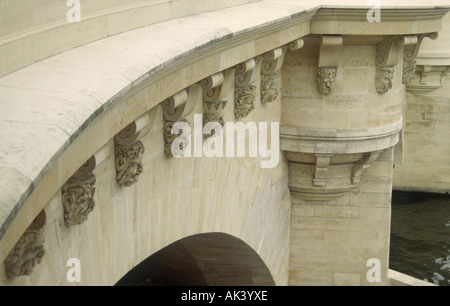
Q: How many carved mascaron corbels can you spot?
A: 10